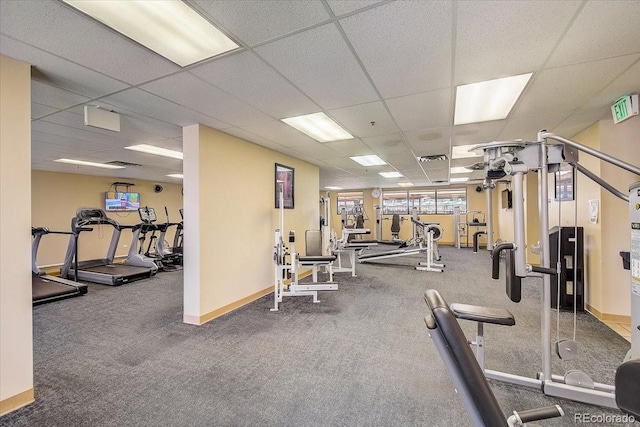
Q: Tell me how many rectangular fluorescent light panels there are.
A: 13